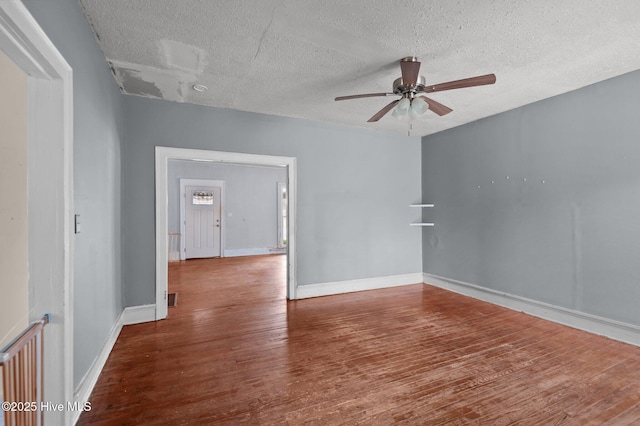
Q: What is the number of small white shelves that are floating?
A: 2